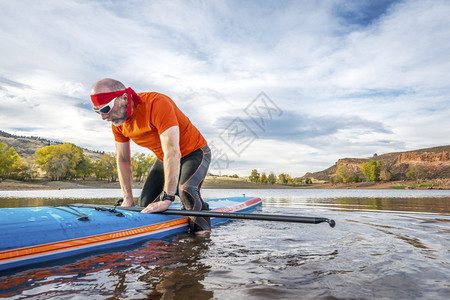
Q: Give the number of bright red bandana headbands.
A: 1